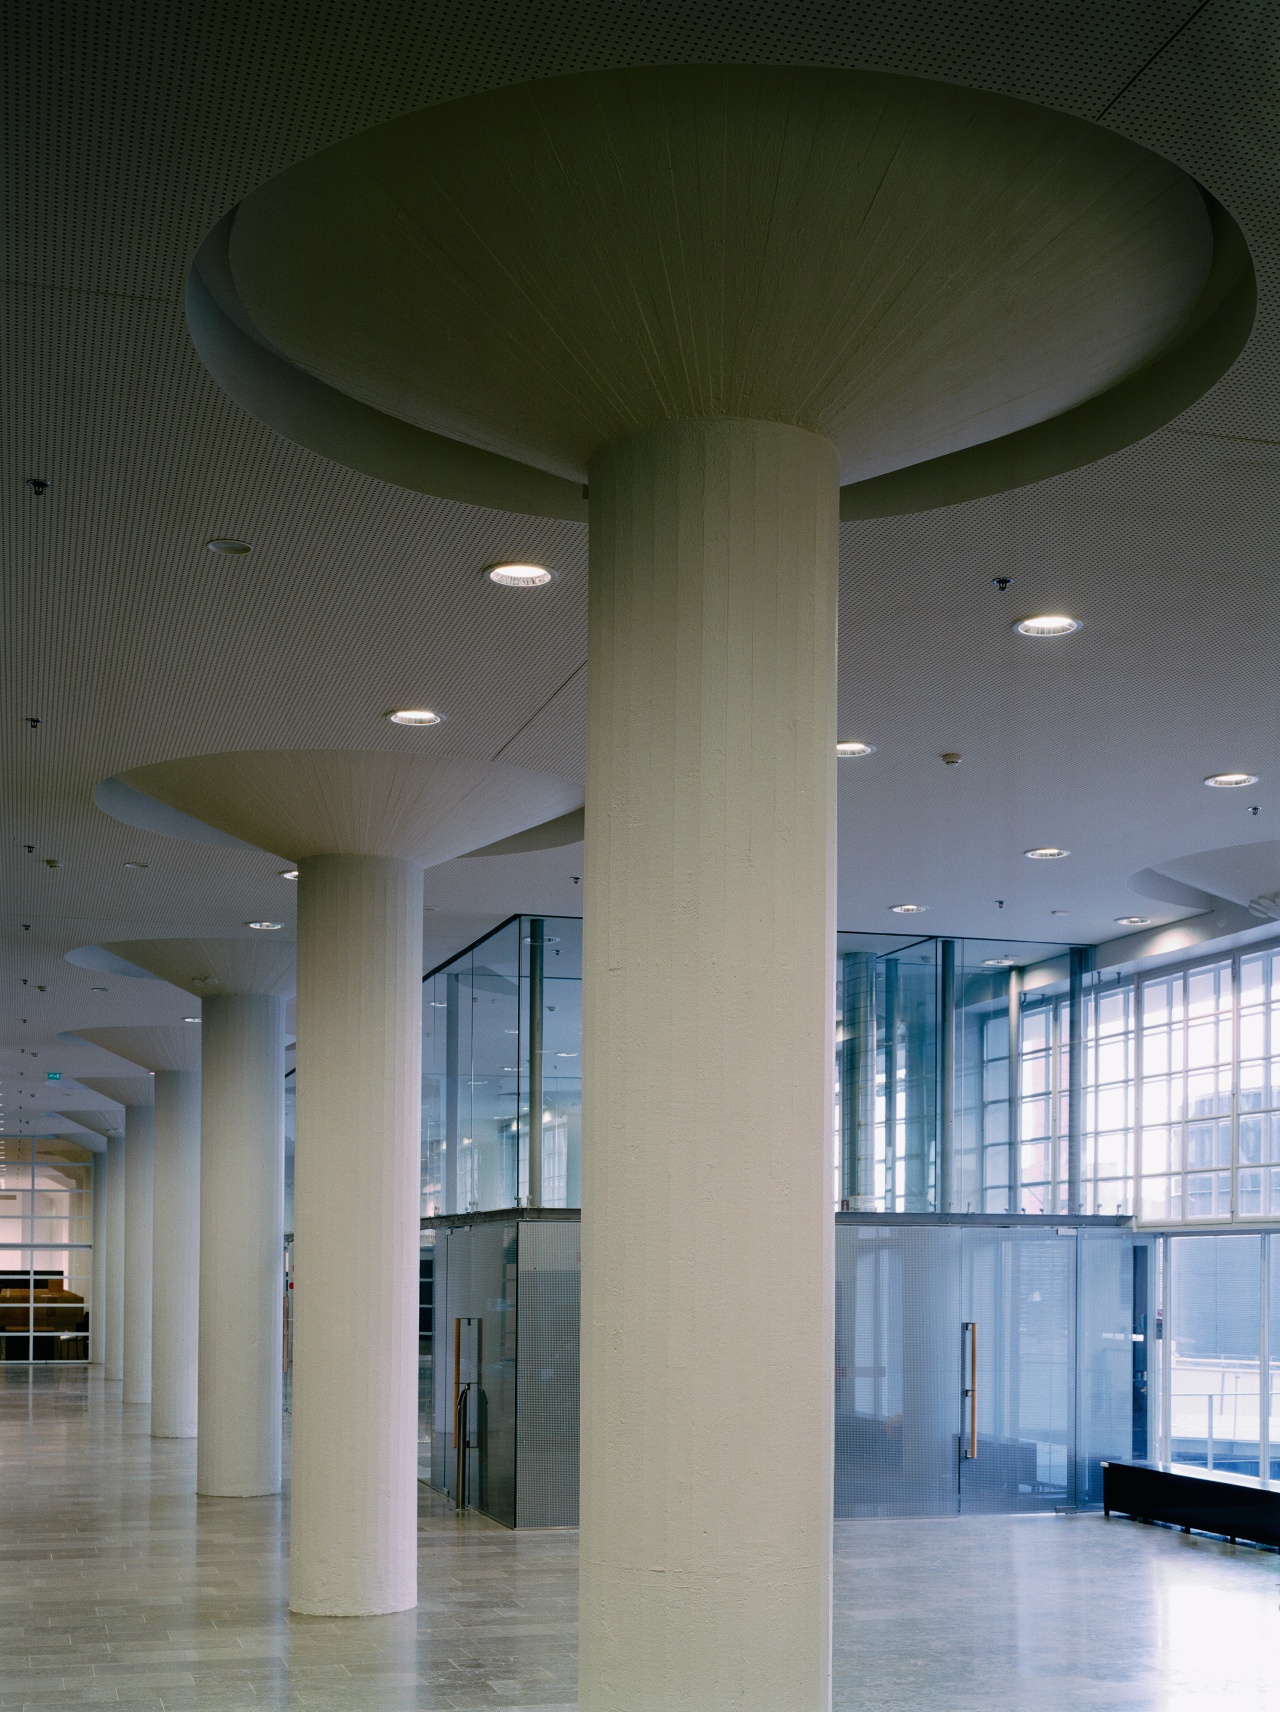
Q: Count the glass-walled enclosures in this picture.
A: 1